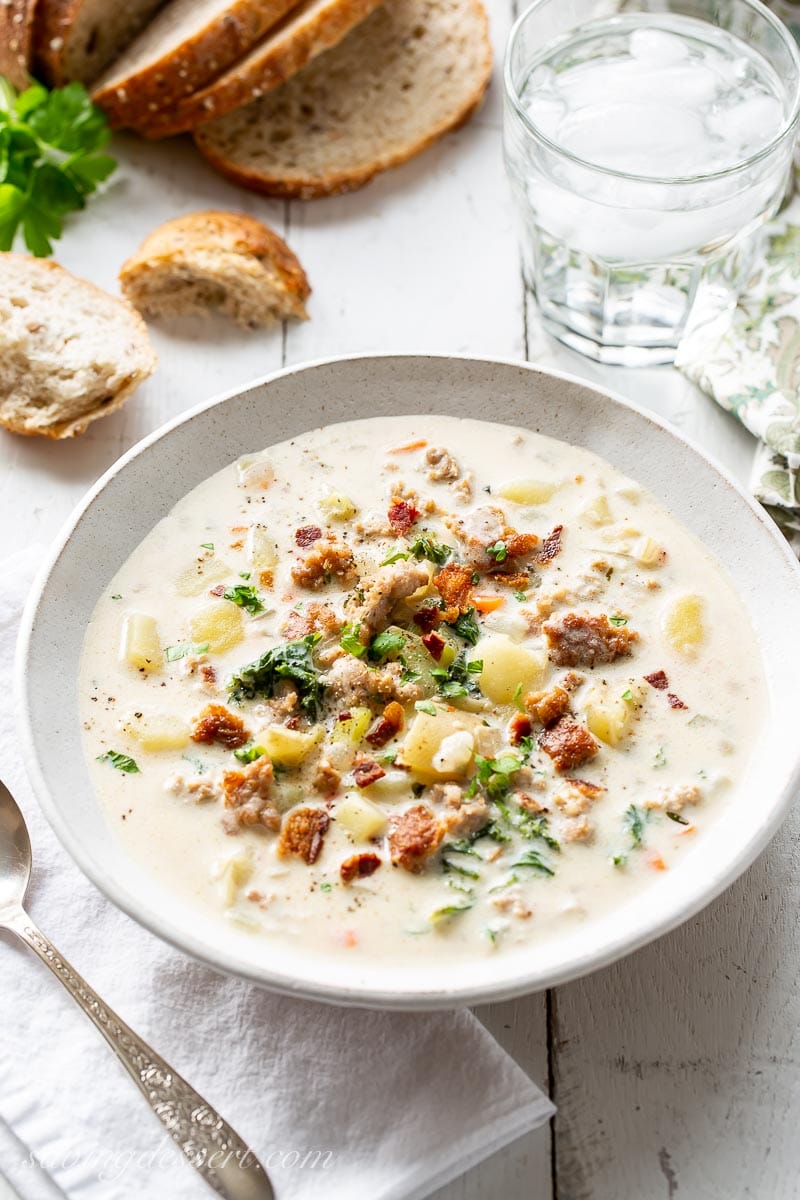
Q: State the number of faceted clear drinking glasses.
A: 1